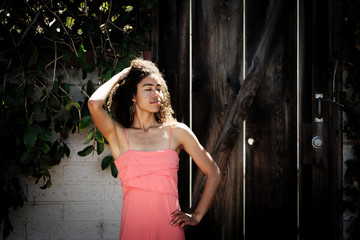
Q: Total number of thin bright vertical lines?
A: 3